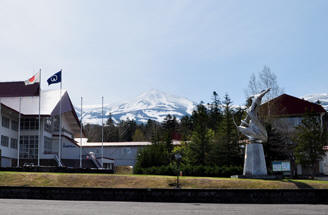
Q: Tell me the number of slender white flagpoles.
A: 5